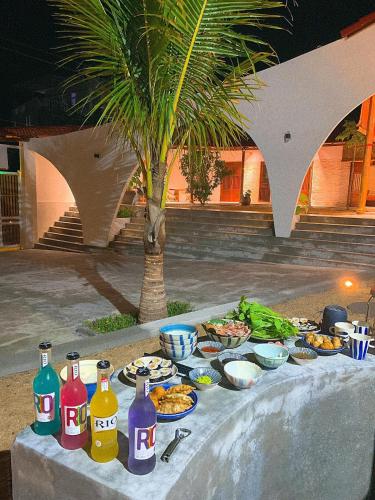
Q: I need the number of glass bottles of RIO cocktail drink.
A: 4